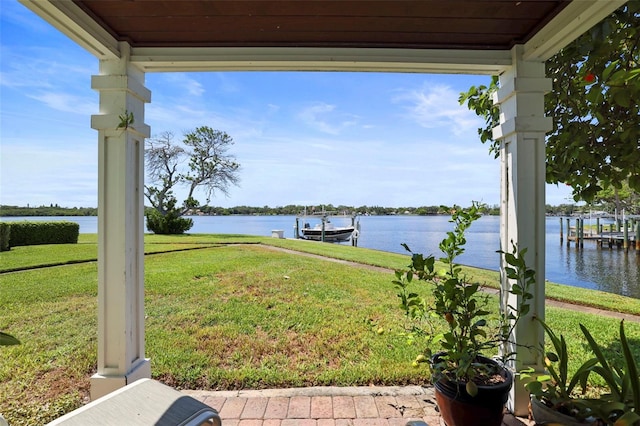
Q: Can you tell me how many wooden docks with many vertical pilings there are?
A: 1